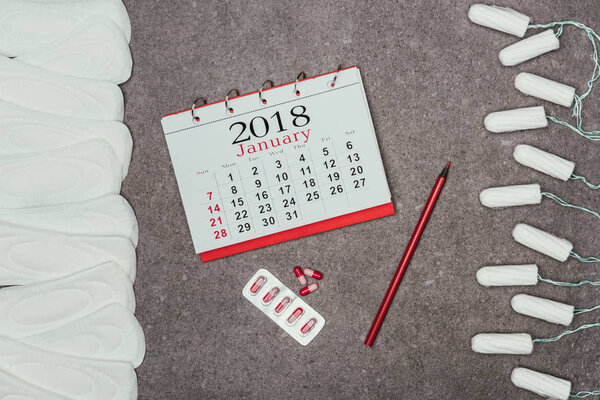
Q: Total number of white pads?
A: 11